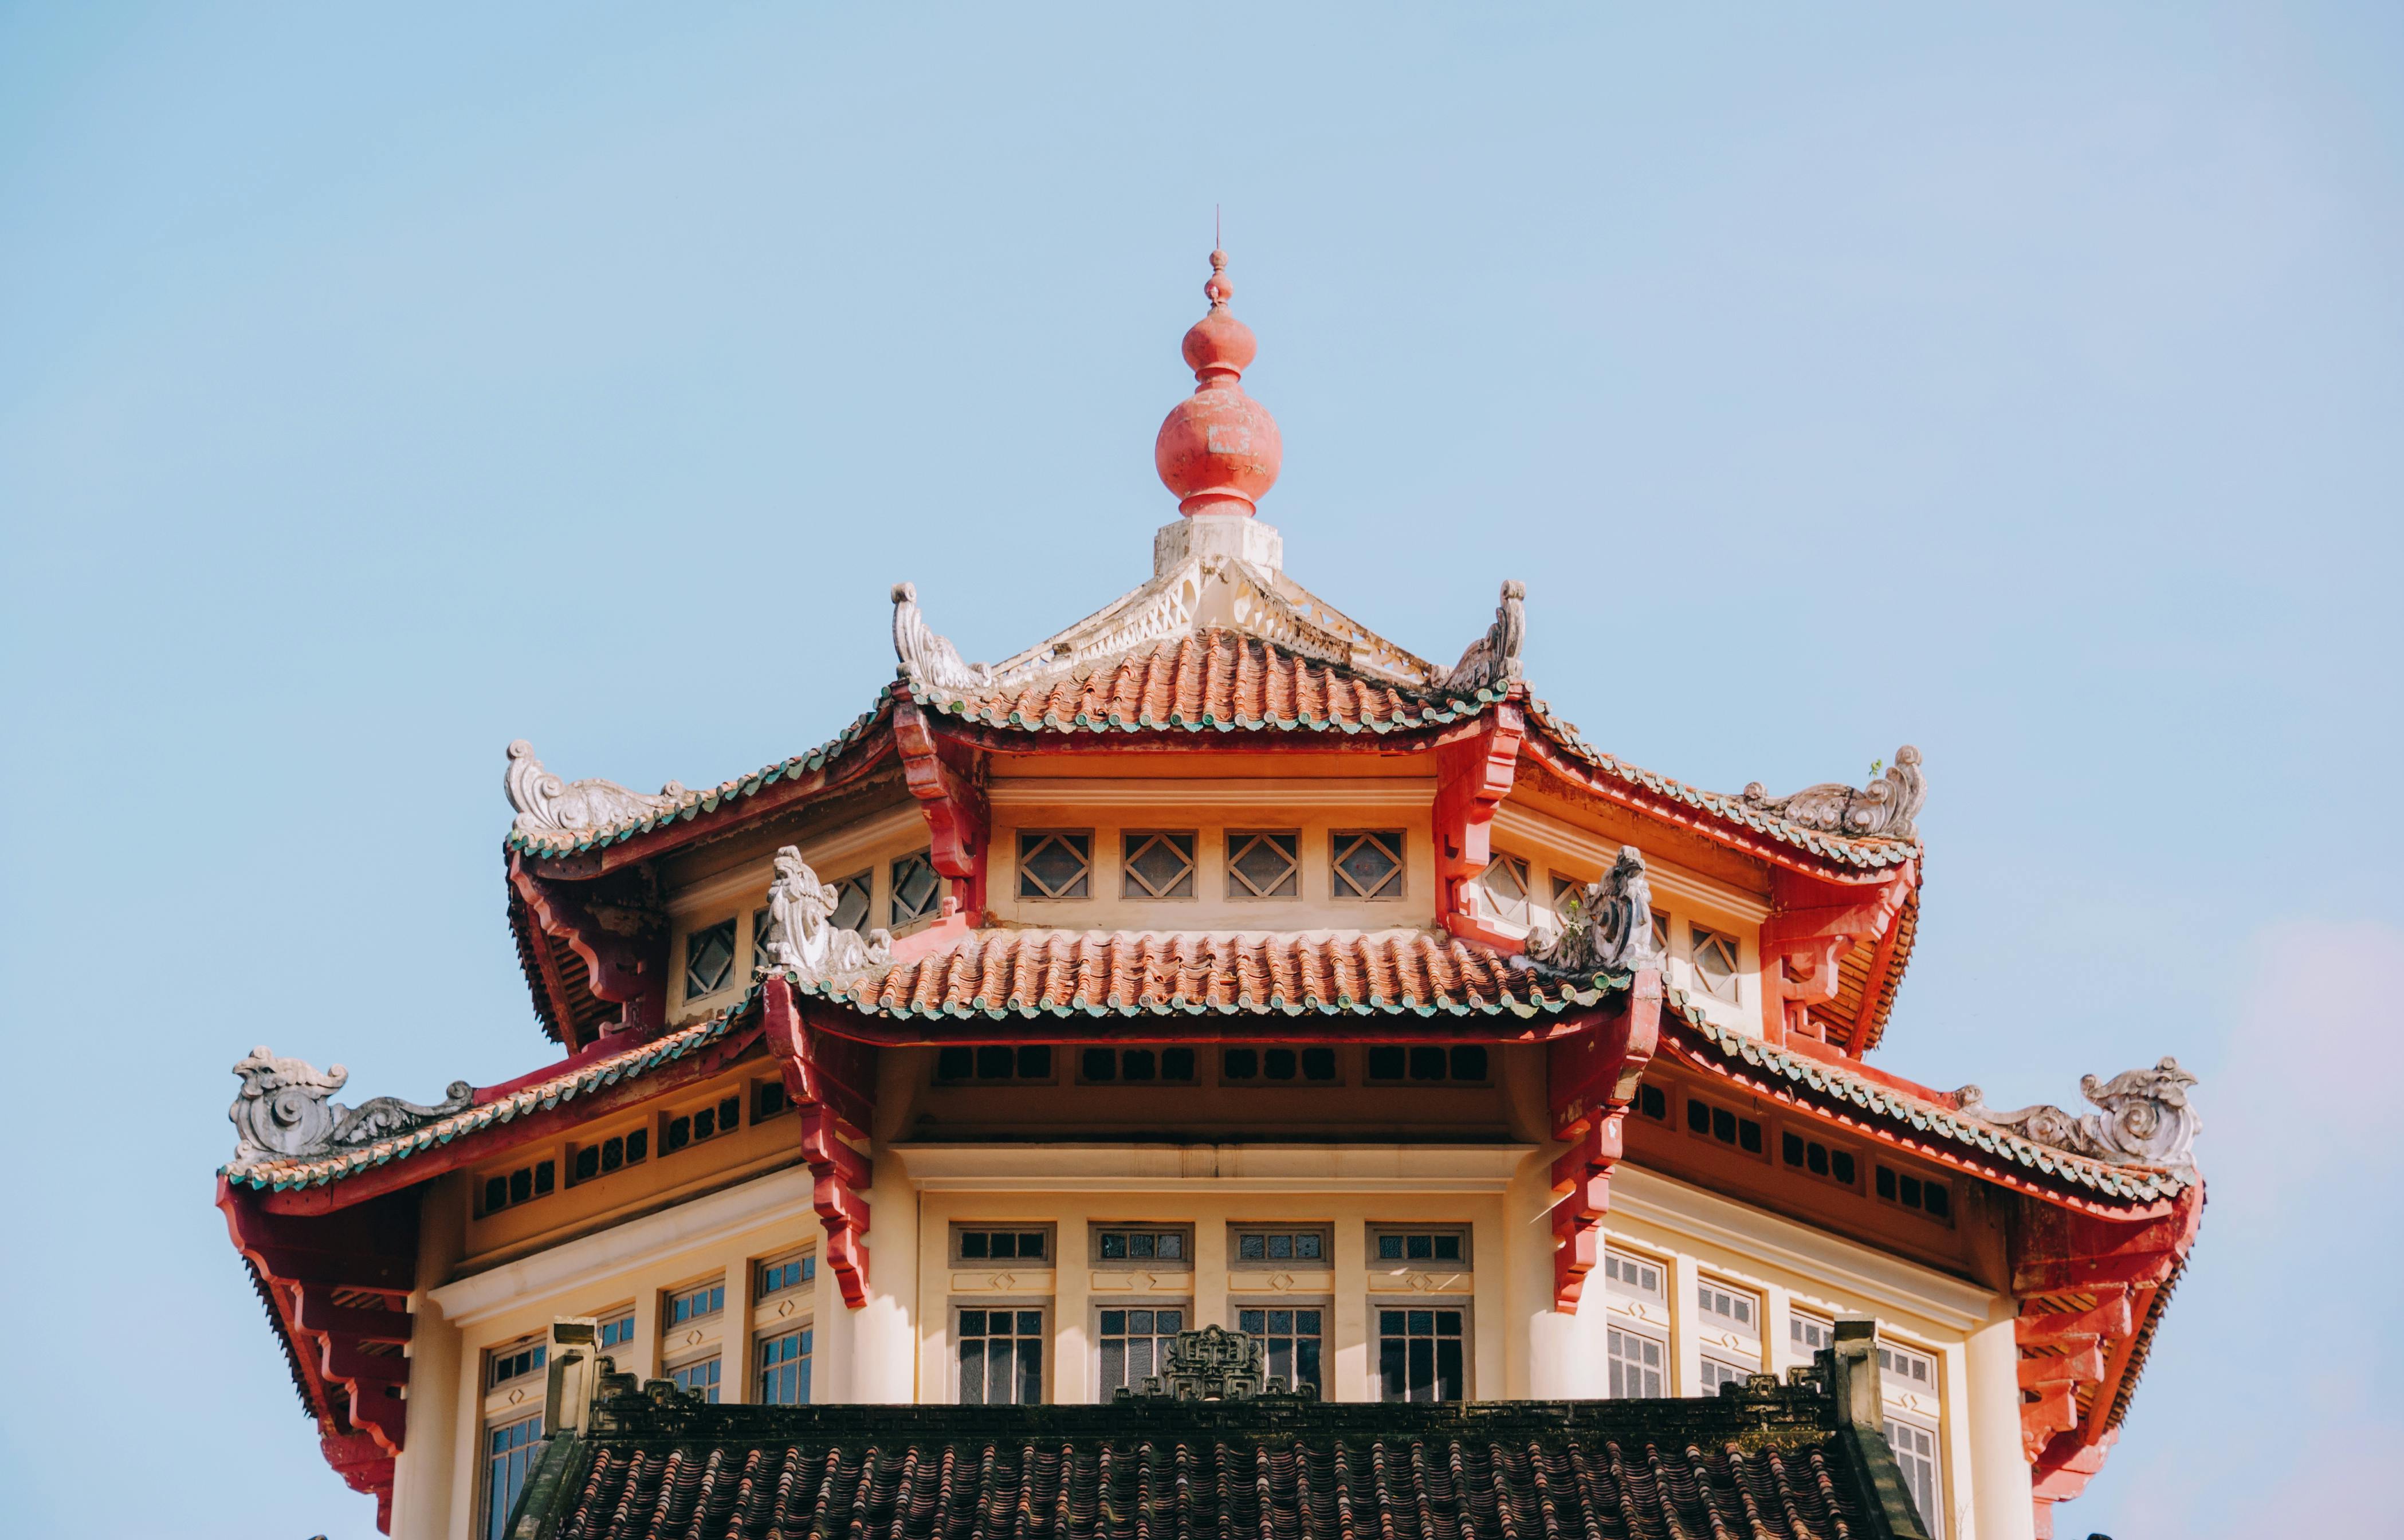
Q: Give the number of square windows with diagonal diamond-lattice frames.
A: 12